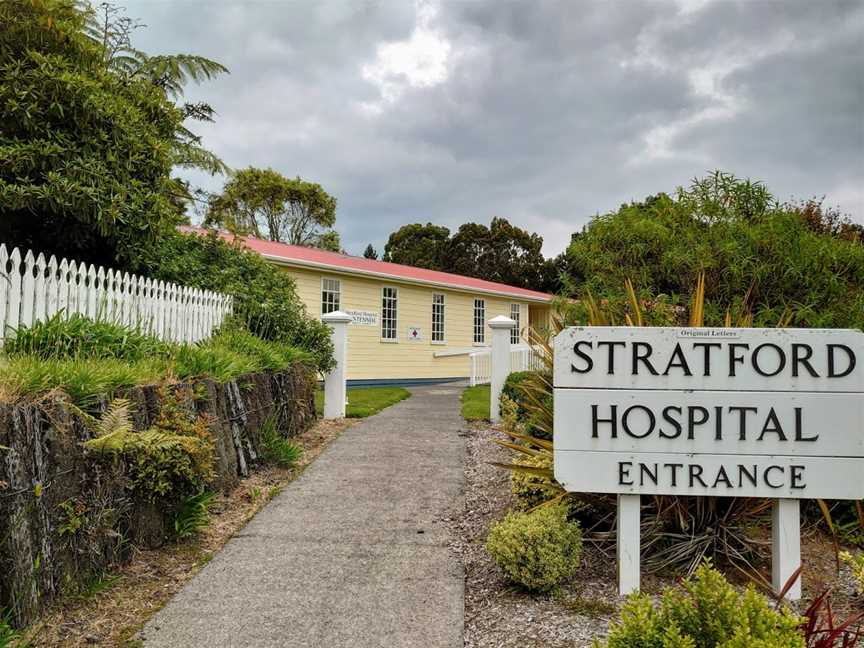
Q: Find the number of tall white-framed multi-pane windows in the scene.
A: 5